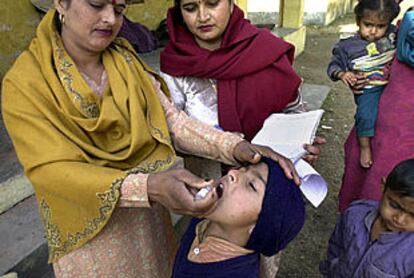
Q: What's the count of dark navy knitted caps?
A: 1